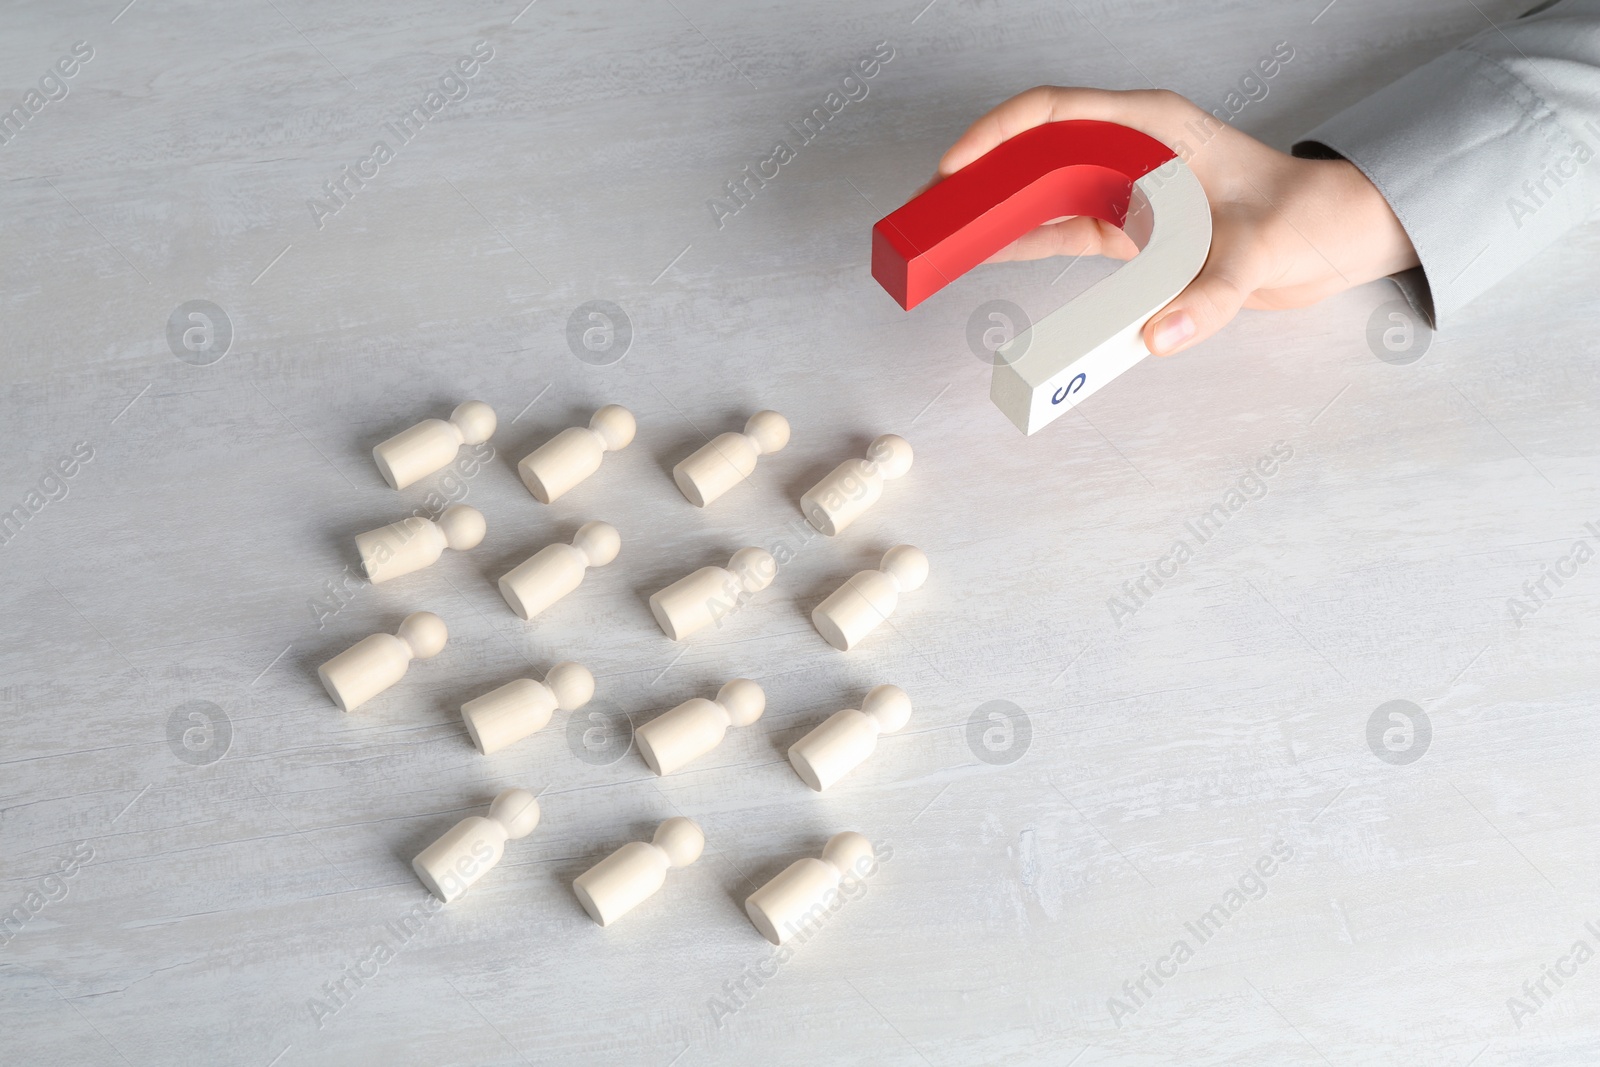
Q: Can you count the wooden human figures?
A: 15